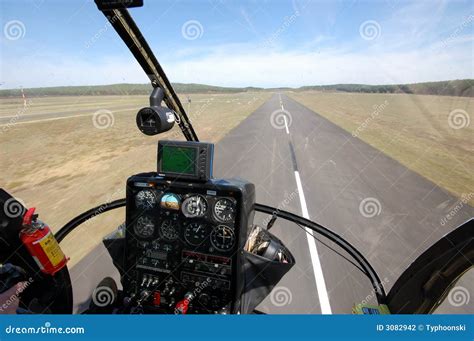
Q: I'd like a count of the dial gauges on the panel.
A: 8